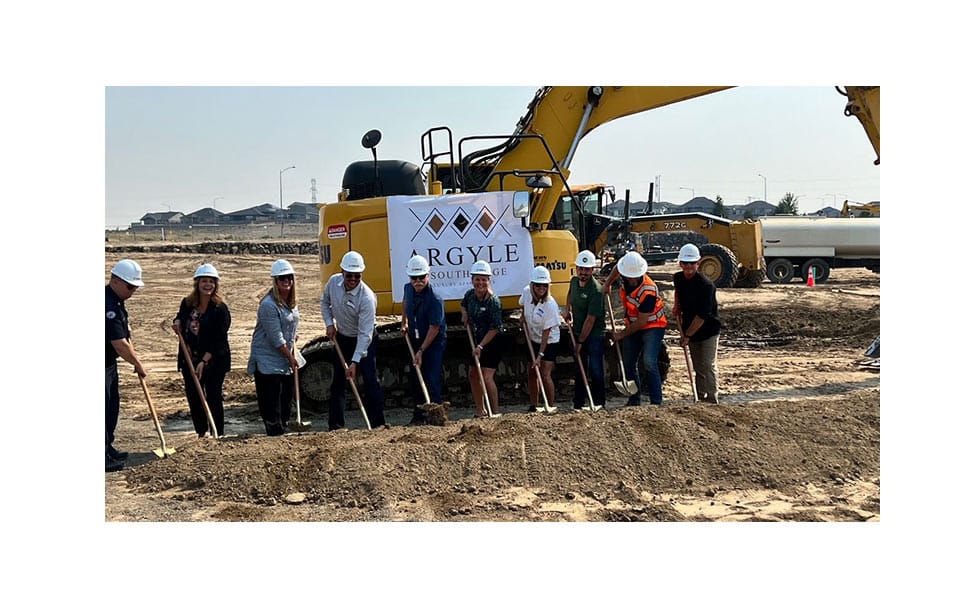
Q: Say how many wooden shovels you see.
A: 10